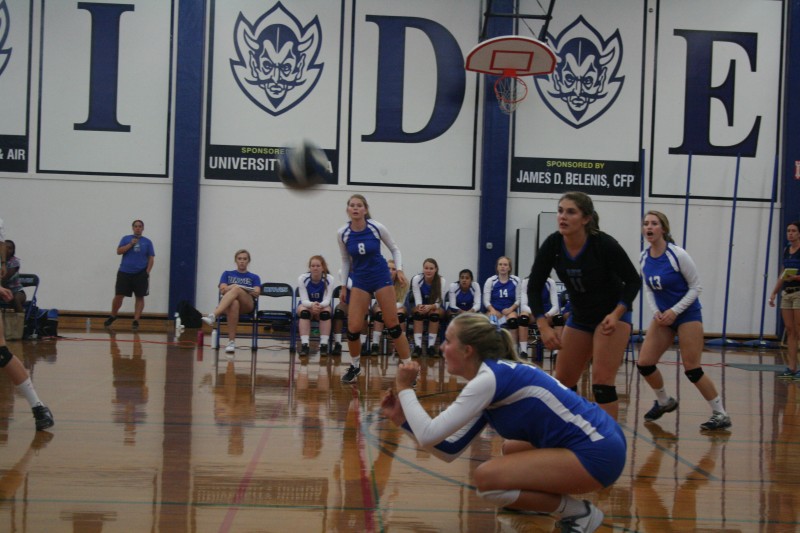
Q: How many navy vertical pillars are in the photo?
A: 3